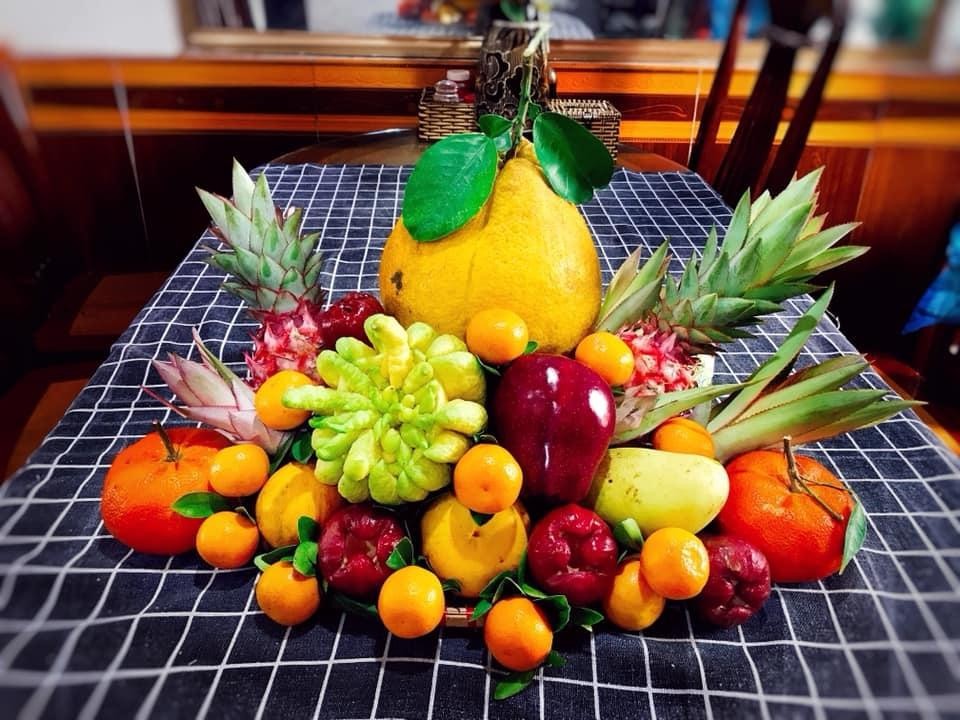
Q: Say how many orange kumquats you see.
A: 12